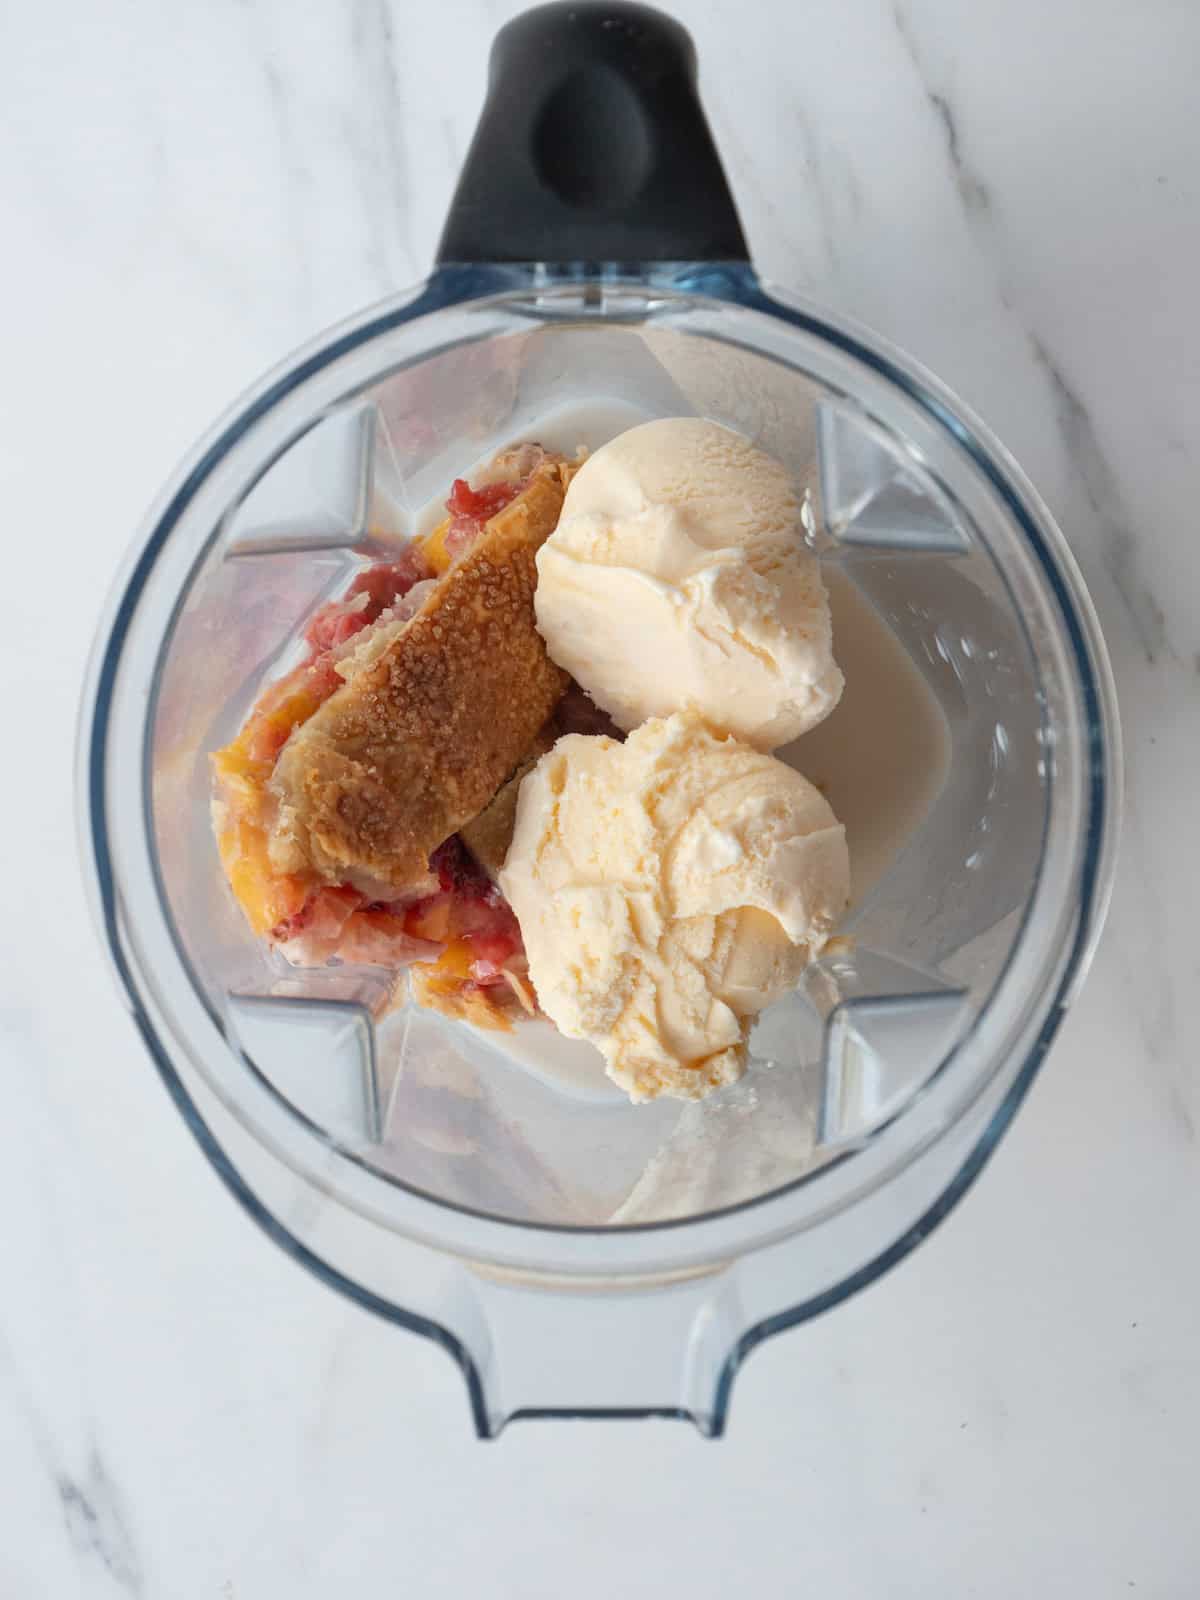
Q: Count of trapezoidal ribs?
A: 4